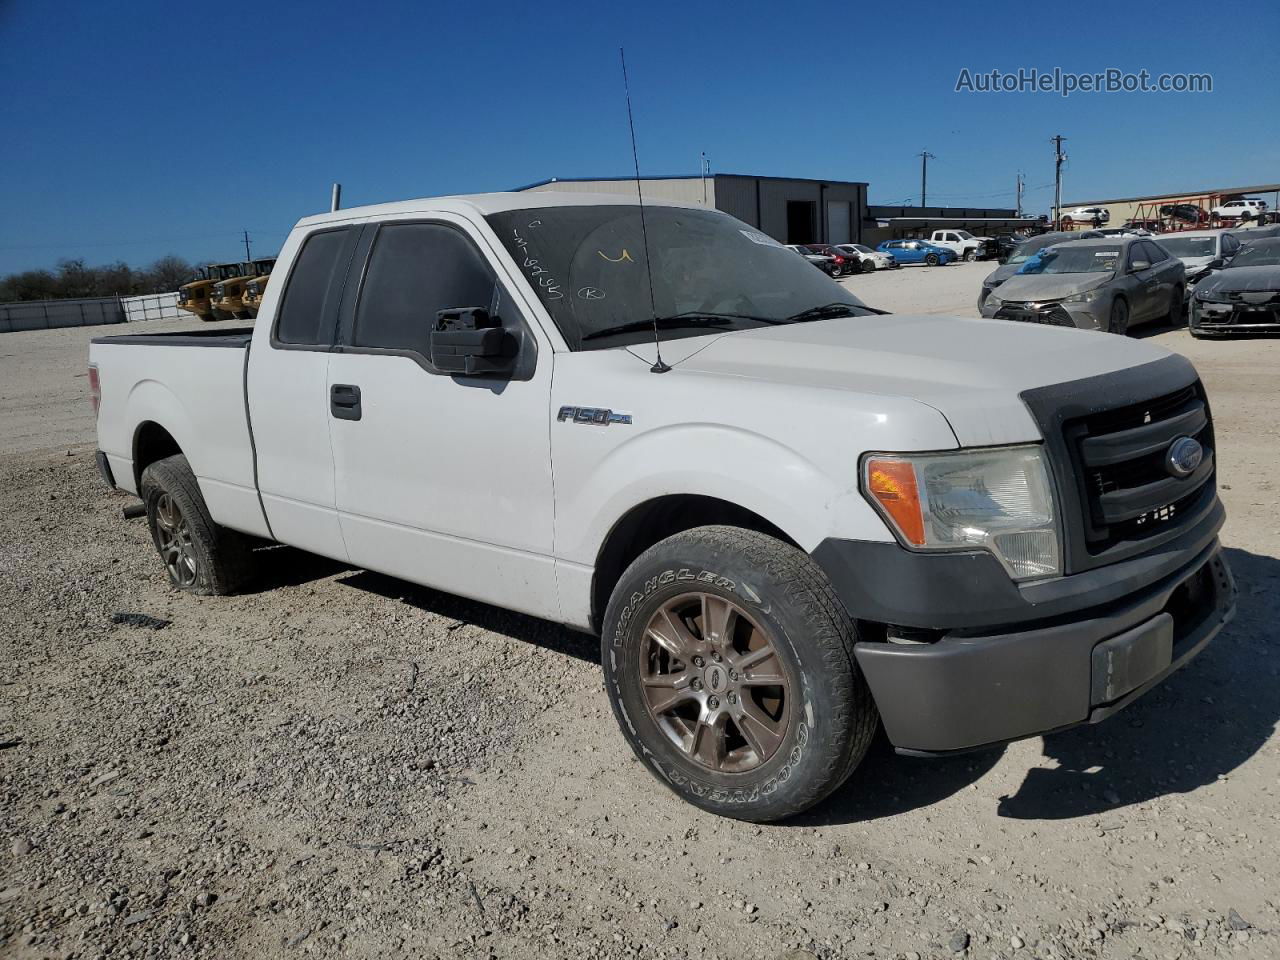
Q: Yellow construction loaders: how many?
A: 3